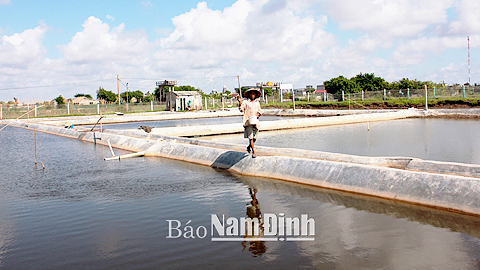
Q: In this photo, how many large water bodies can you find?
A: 3